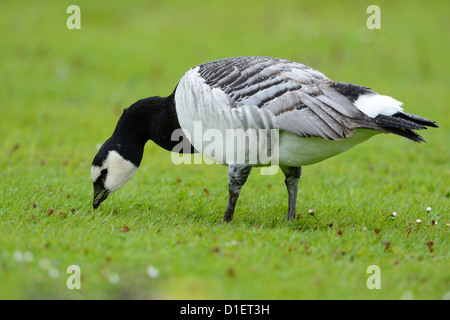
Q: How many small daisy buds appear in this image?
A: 5